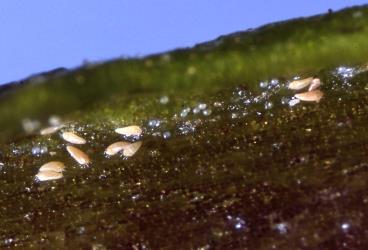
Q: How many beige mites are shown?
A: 11